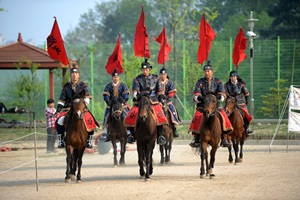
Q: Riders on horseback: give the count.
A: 6